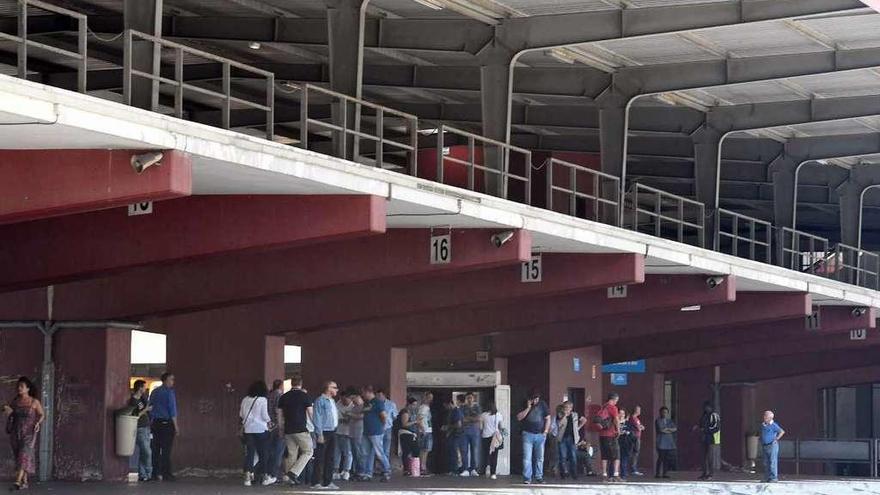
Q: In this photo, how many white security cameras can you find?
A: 4